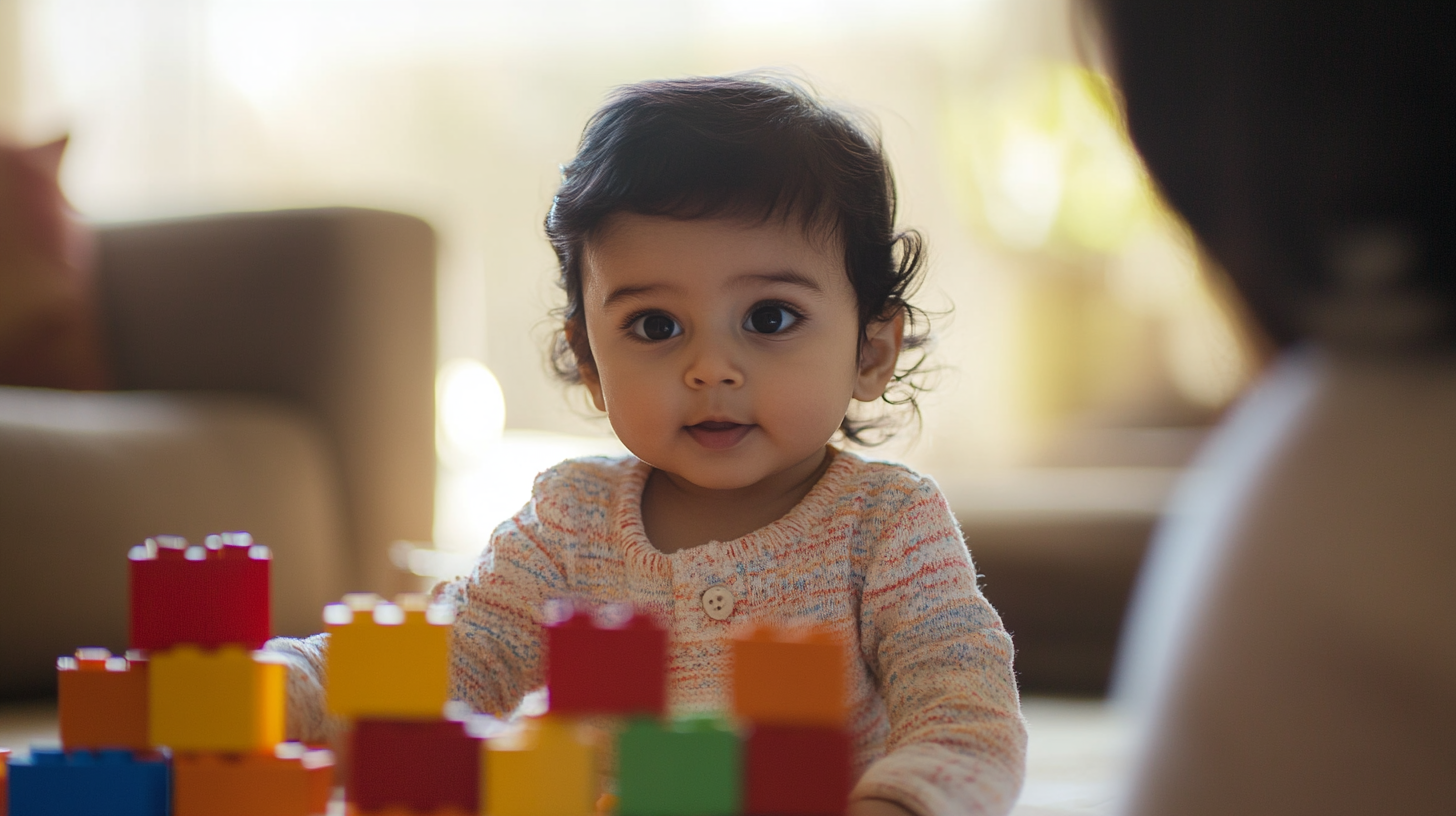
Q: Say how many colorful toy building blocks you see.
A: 12